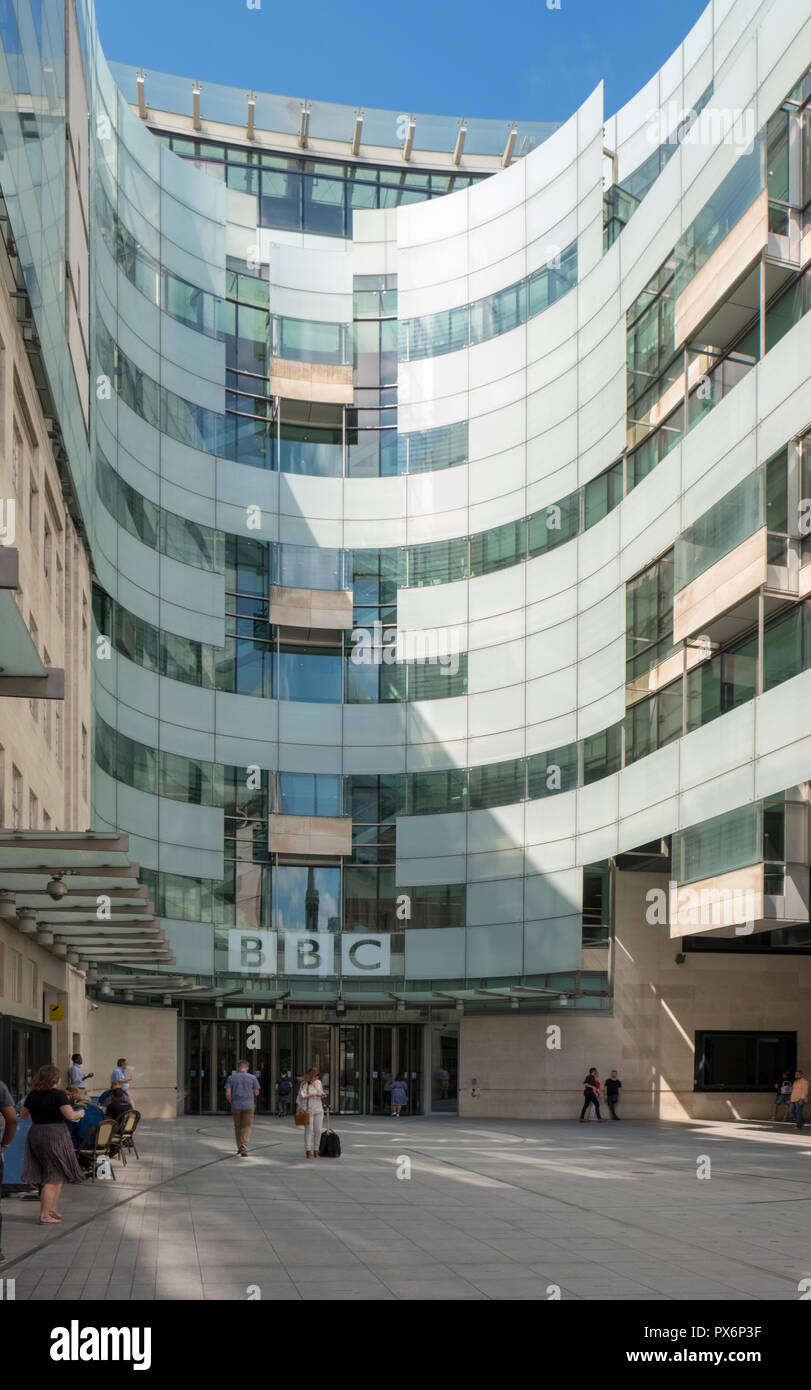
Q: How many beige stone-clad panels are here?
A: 6